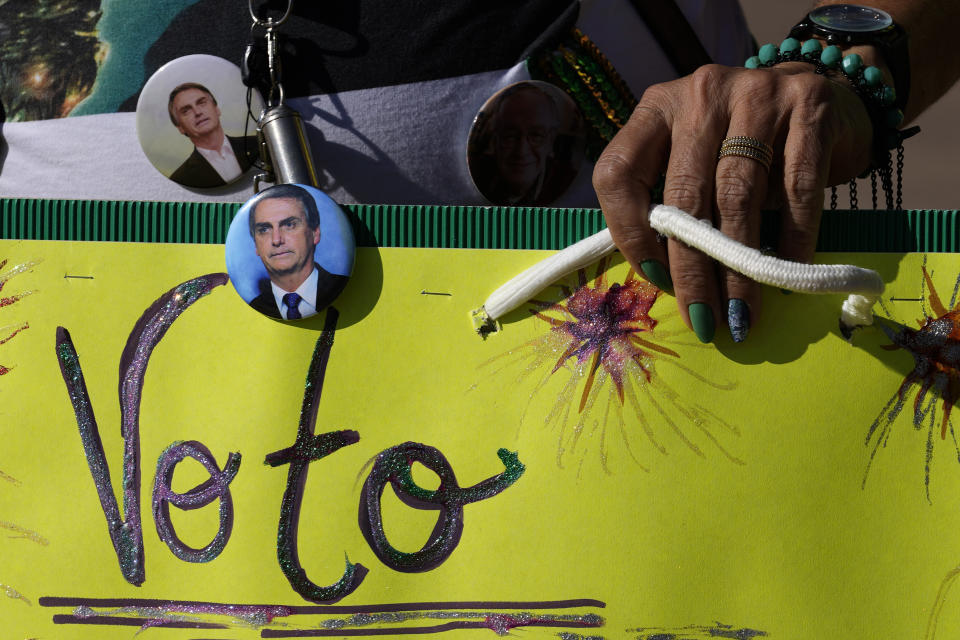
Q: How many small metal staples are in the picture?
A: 3